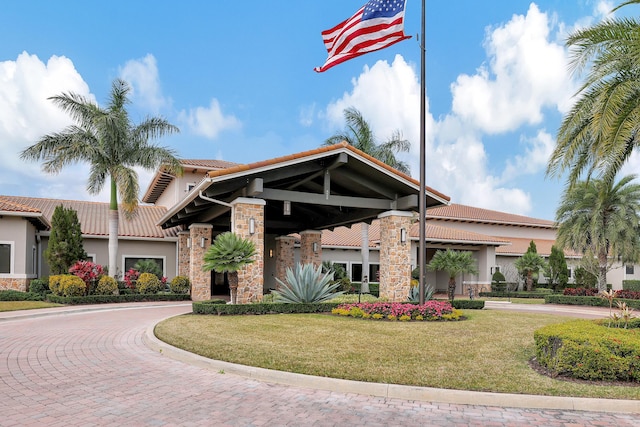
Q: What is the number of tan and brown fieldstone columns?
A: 6